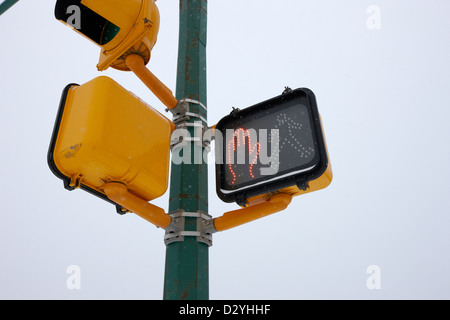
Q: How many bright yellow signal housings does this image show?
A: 3